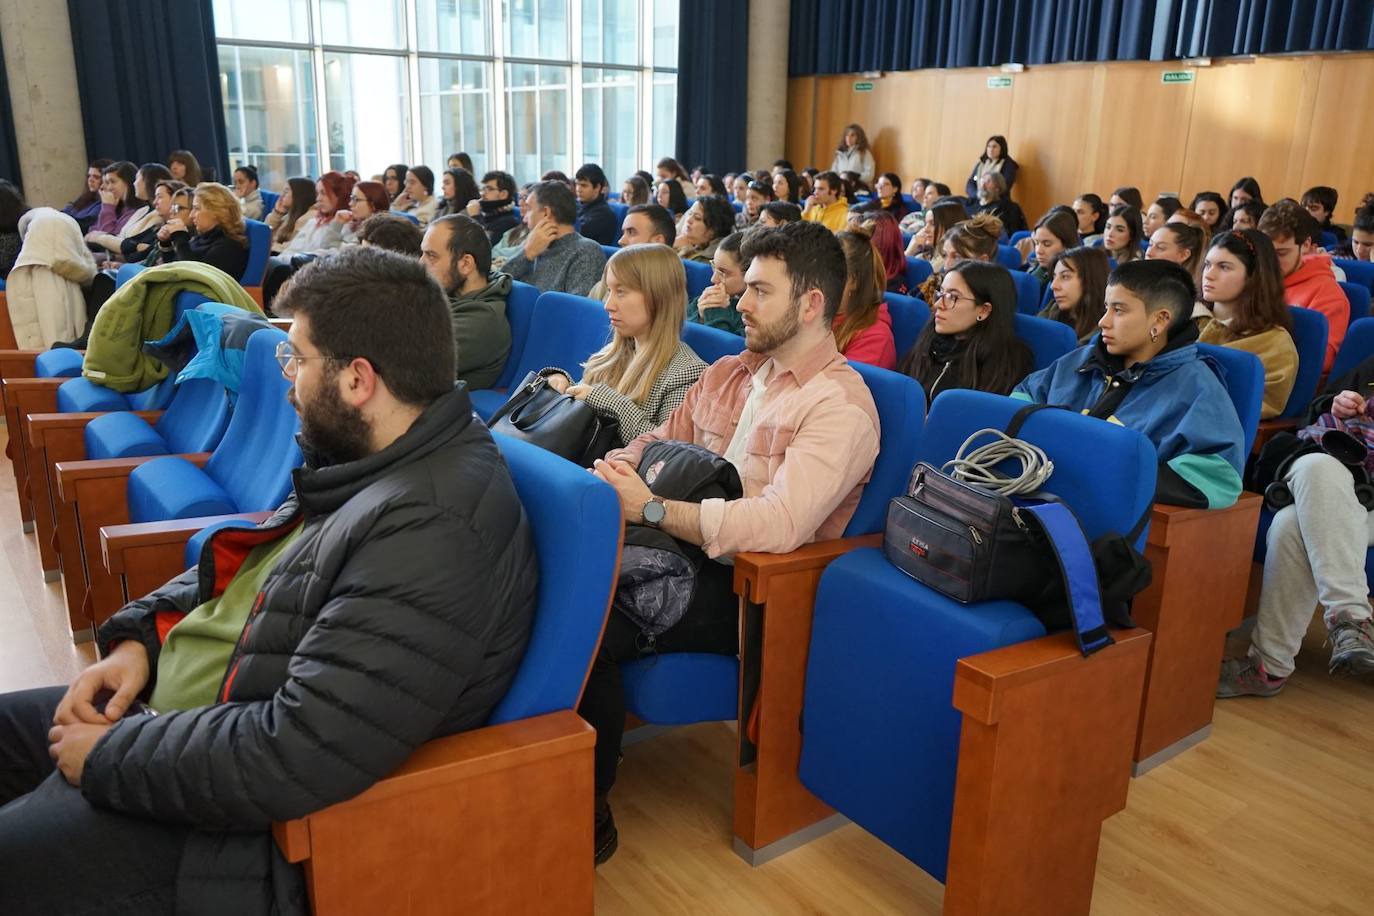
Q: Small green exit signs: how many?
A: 3